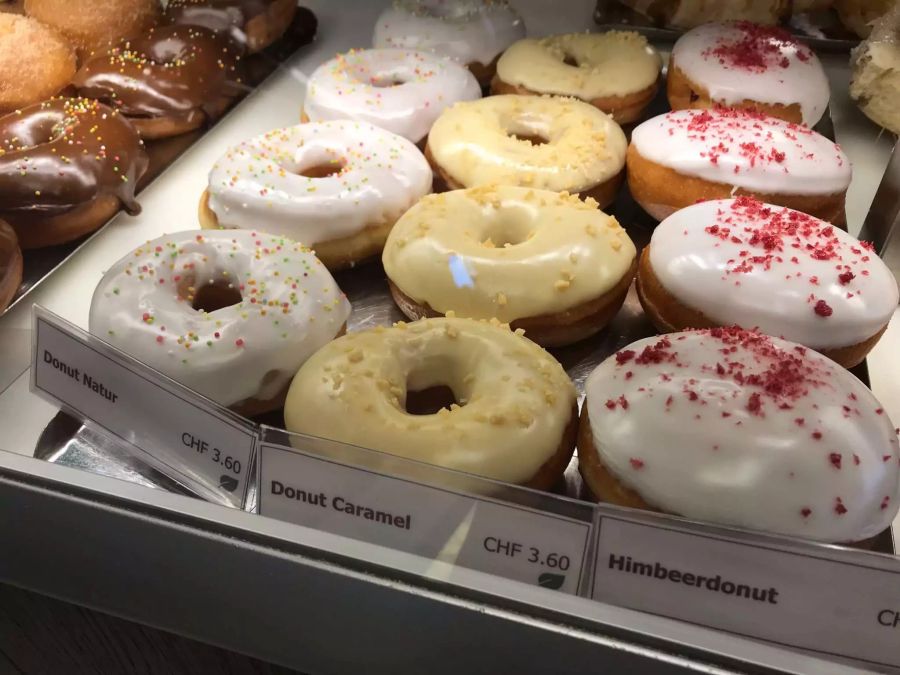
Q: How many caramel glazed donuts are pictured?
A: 4